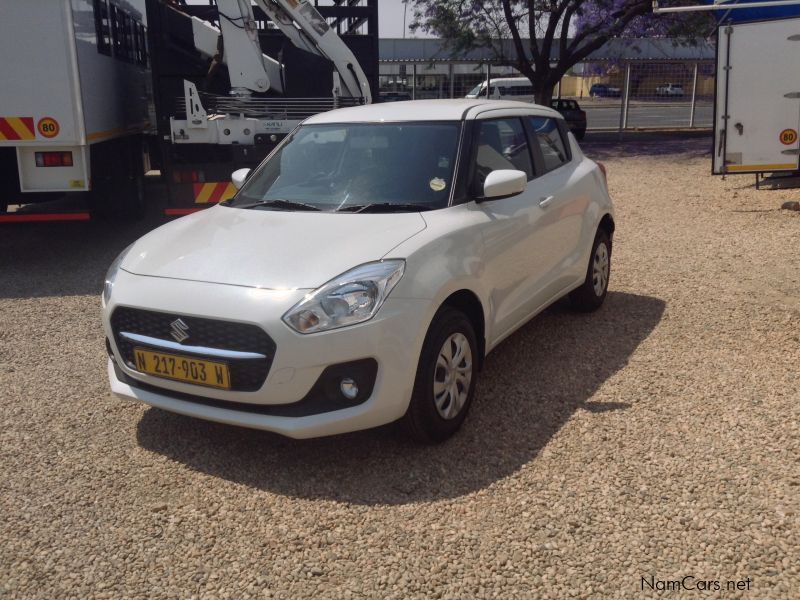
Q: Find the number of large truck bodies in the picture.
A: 3